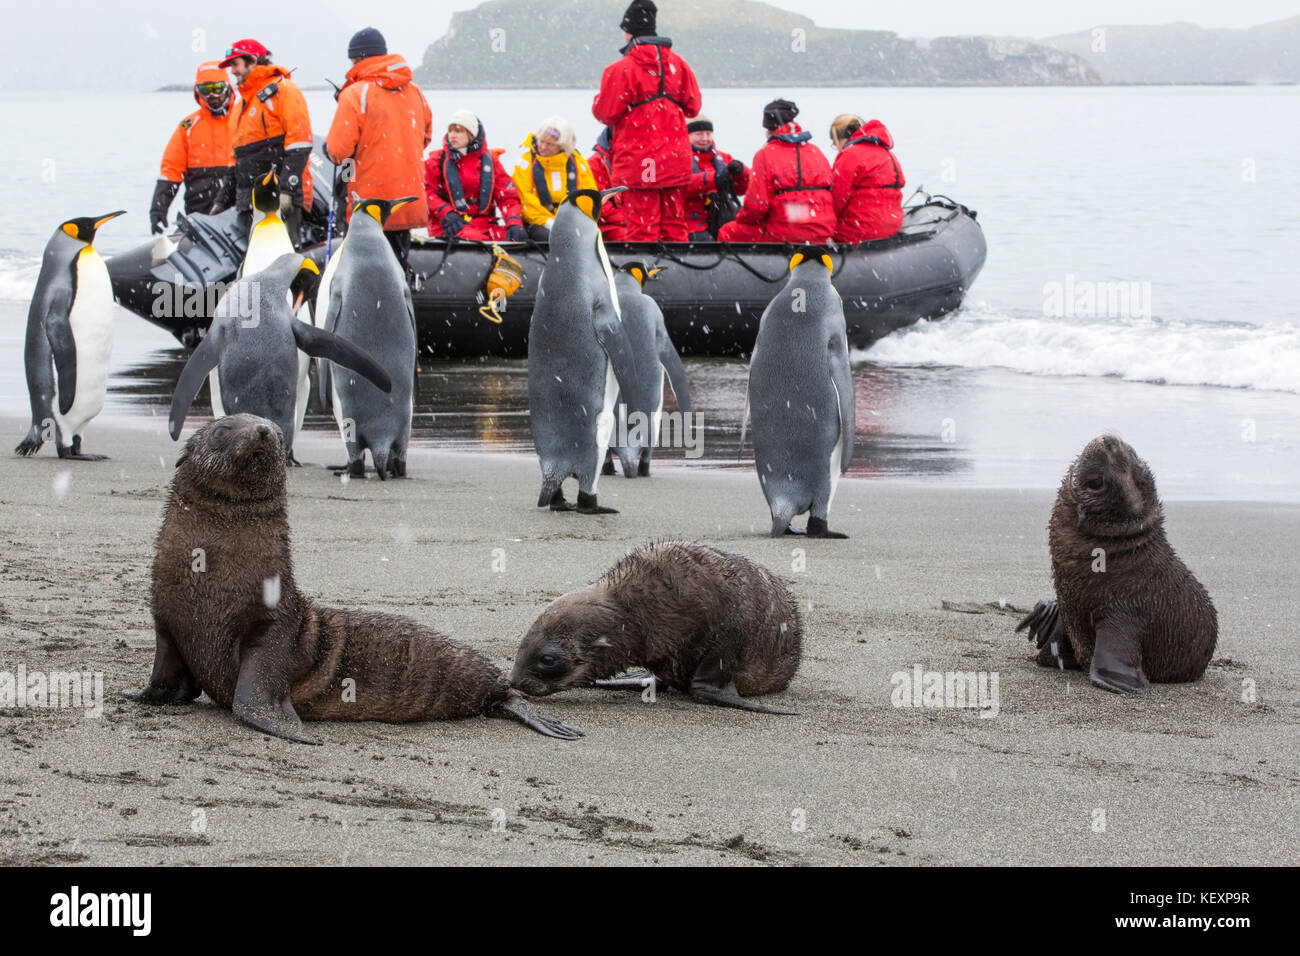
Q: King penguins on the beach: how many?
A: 7